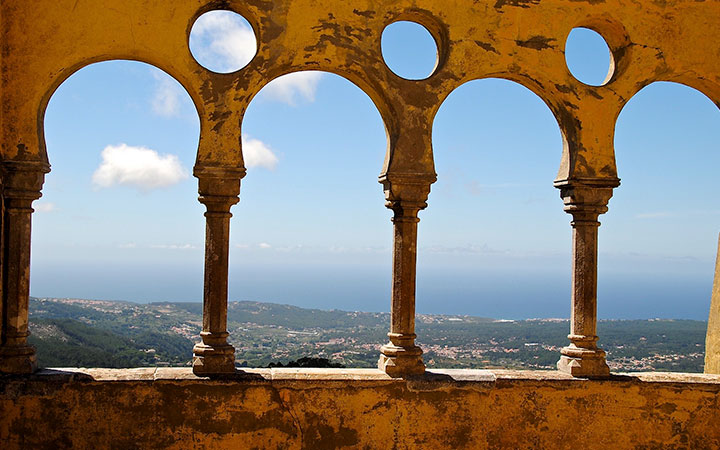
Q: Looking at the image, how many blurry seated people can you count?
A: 0